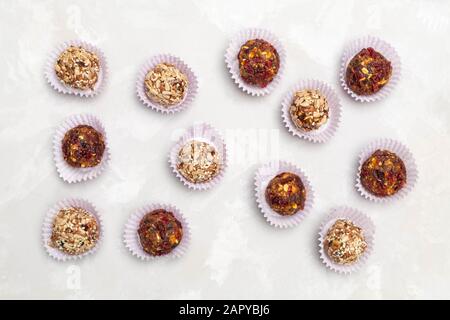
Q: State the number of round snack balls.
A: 12